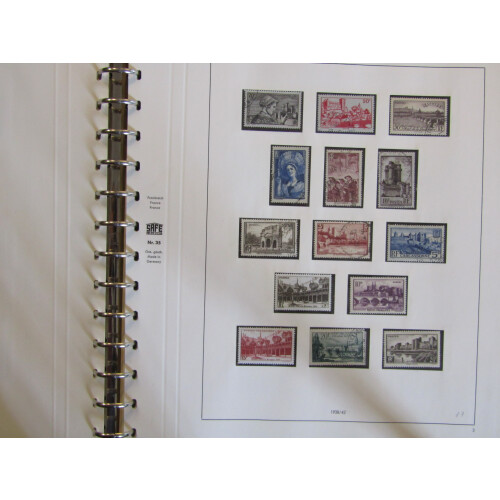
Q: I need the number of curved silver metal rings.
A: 13